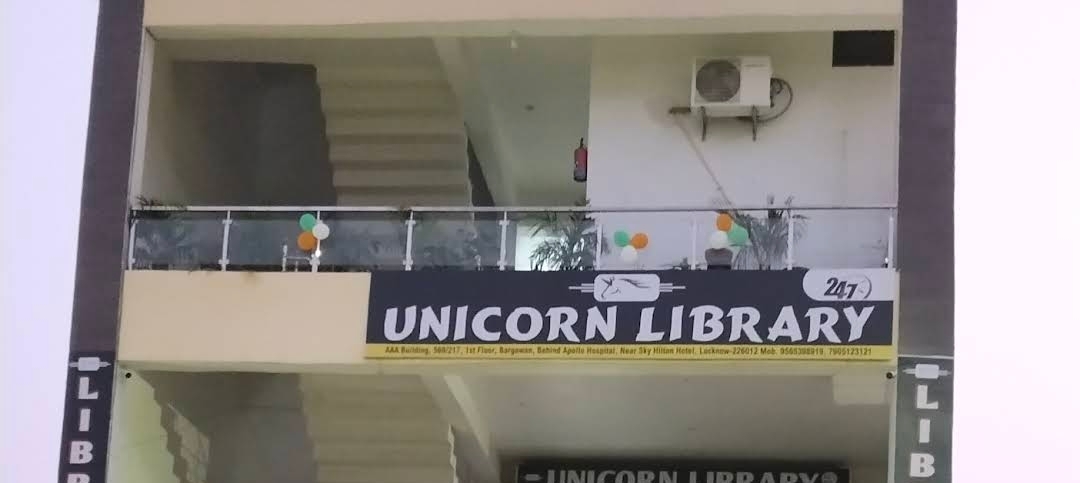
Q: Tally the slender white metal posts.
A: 9